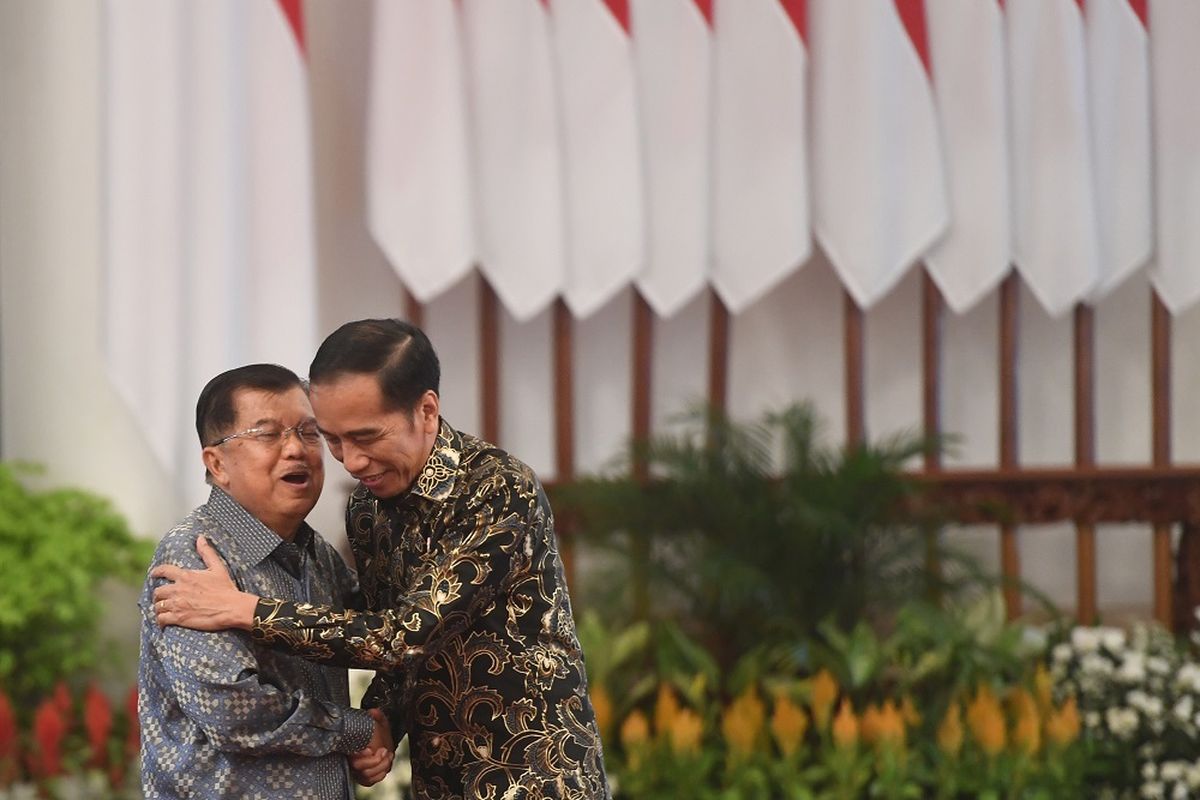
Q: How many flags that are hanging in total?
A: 11